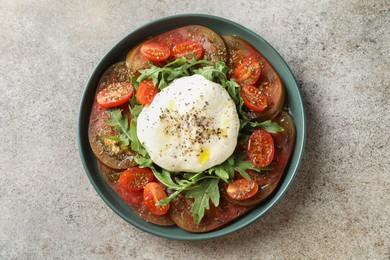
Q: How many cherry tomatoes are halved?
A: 10